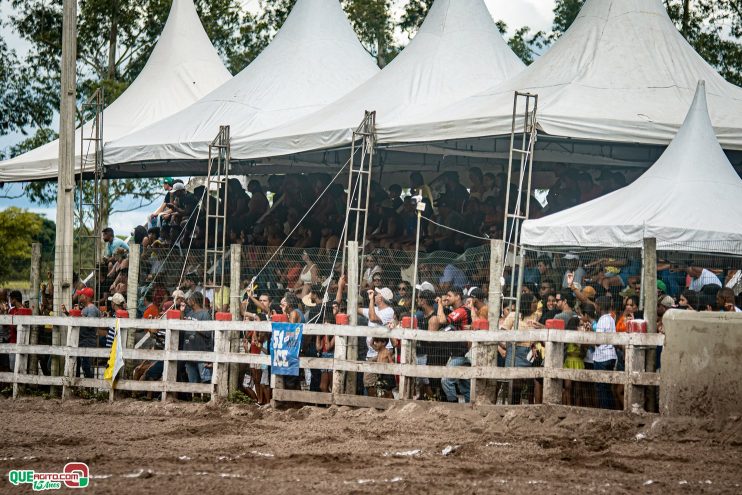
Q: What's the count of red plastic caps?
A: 11